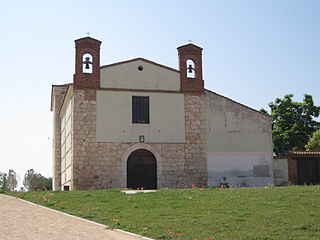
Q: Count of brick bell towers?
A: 2